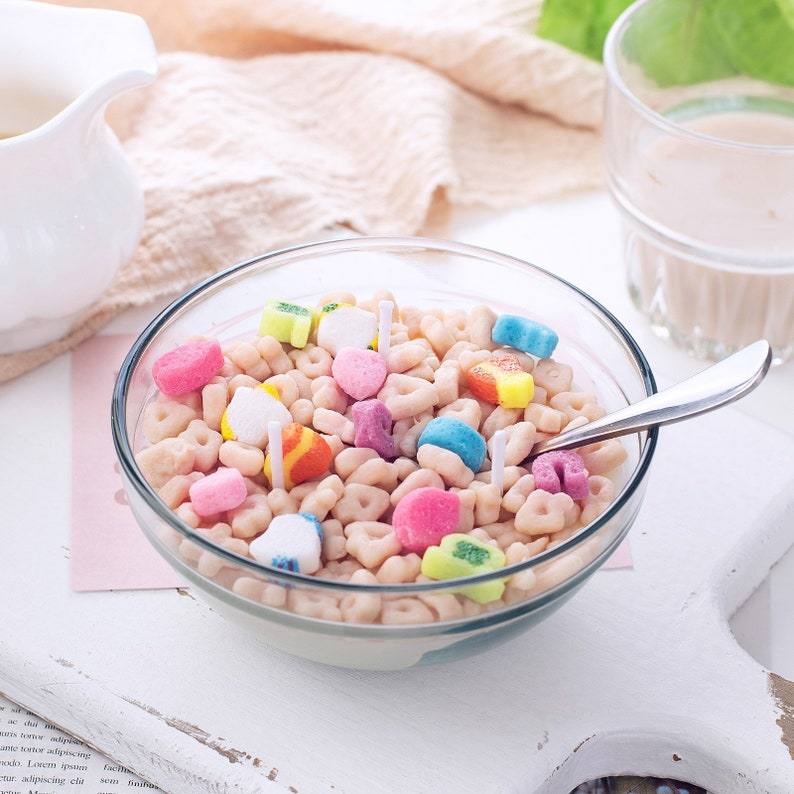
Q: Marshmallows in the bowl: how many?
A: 15